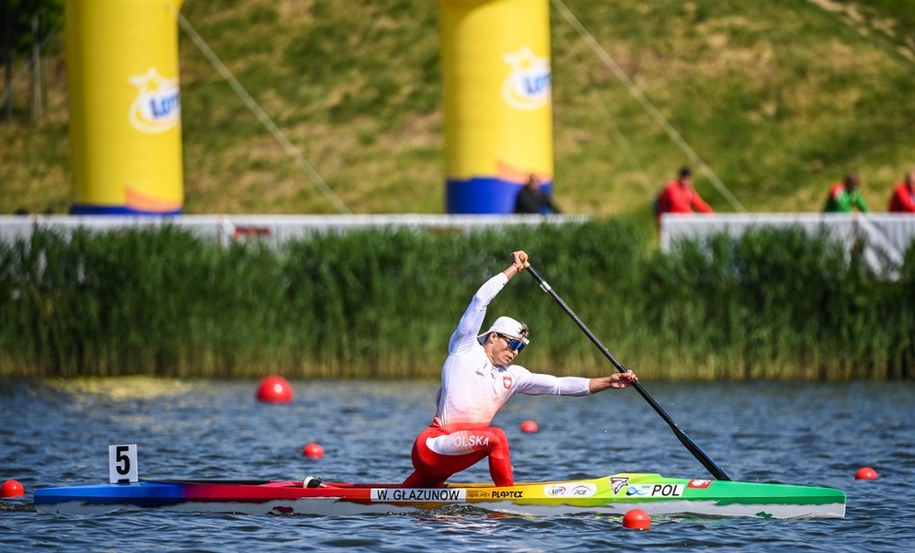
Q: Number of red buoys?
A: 6